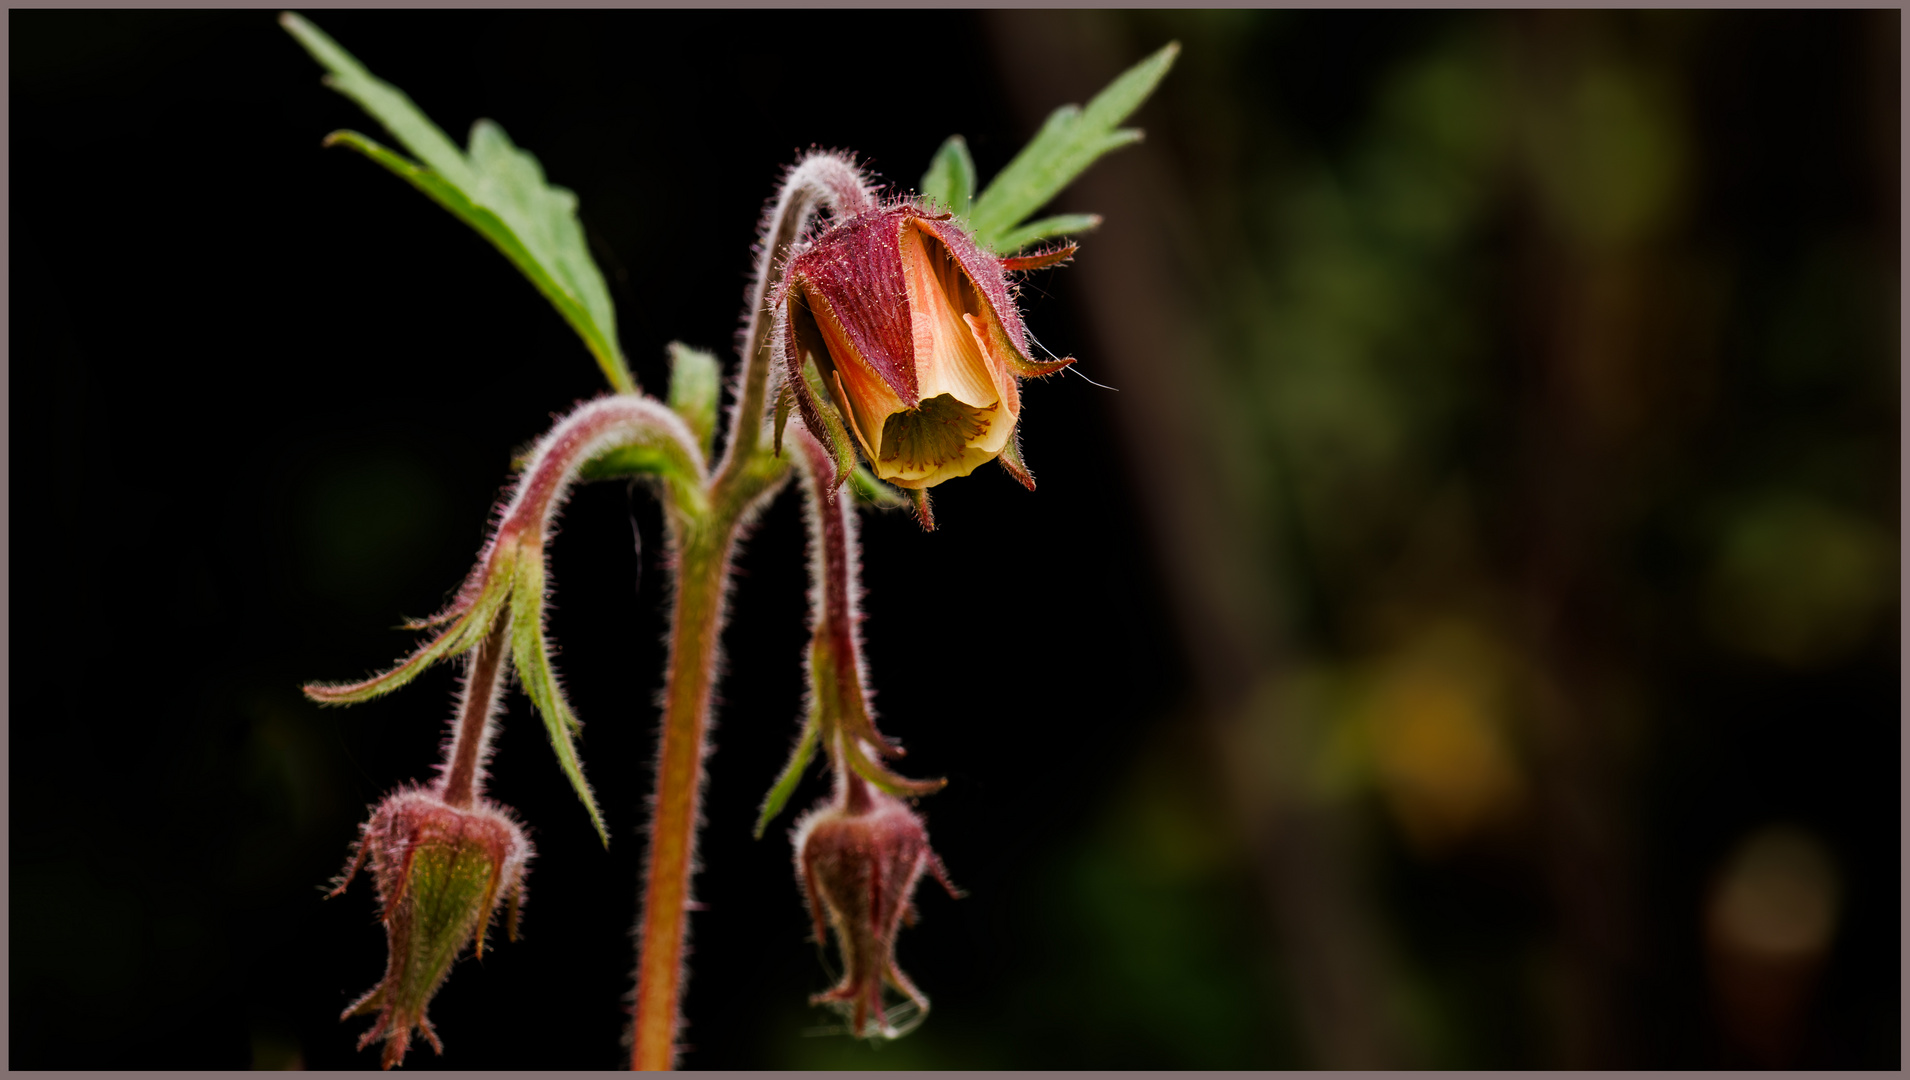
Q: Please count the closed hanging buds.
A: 2